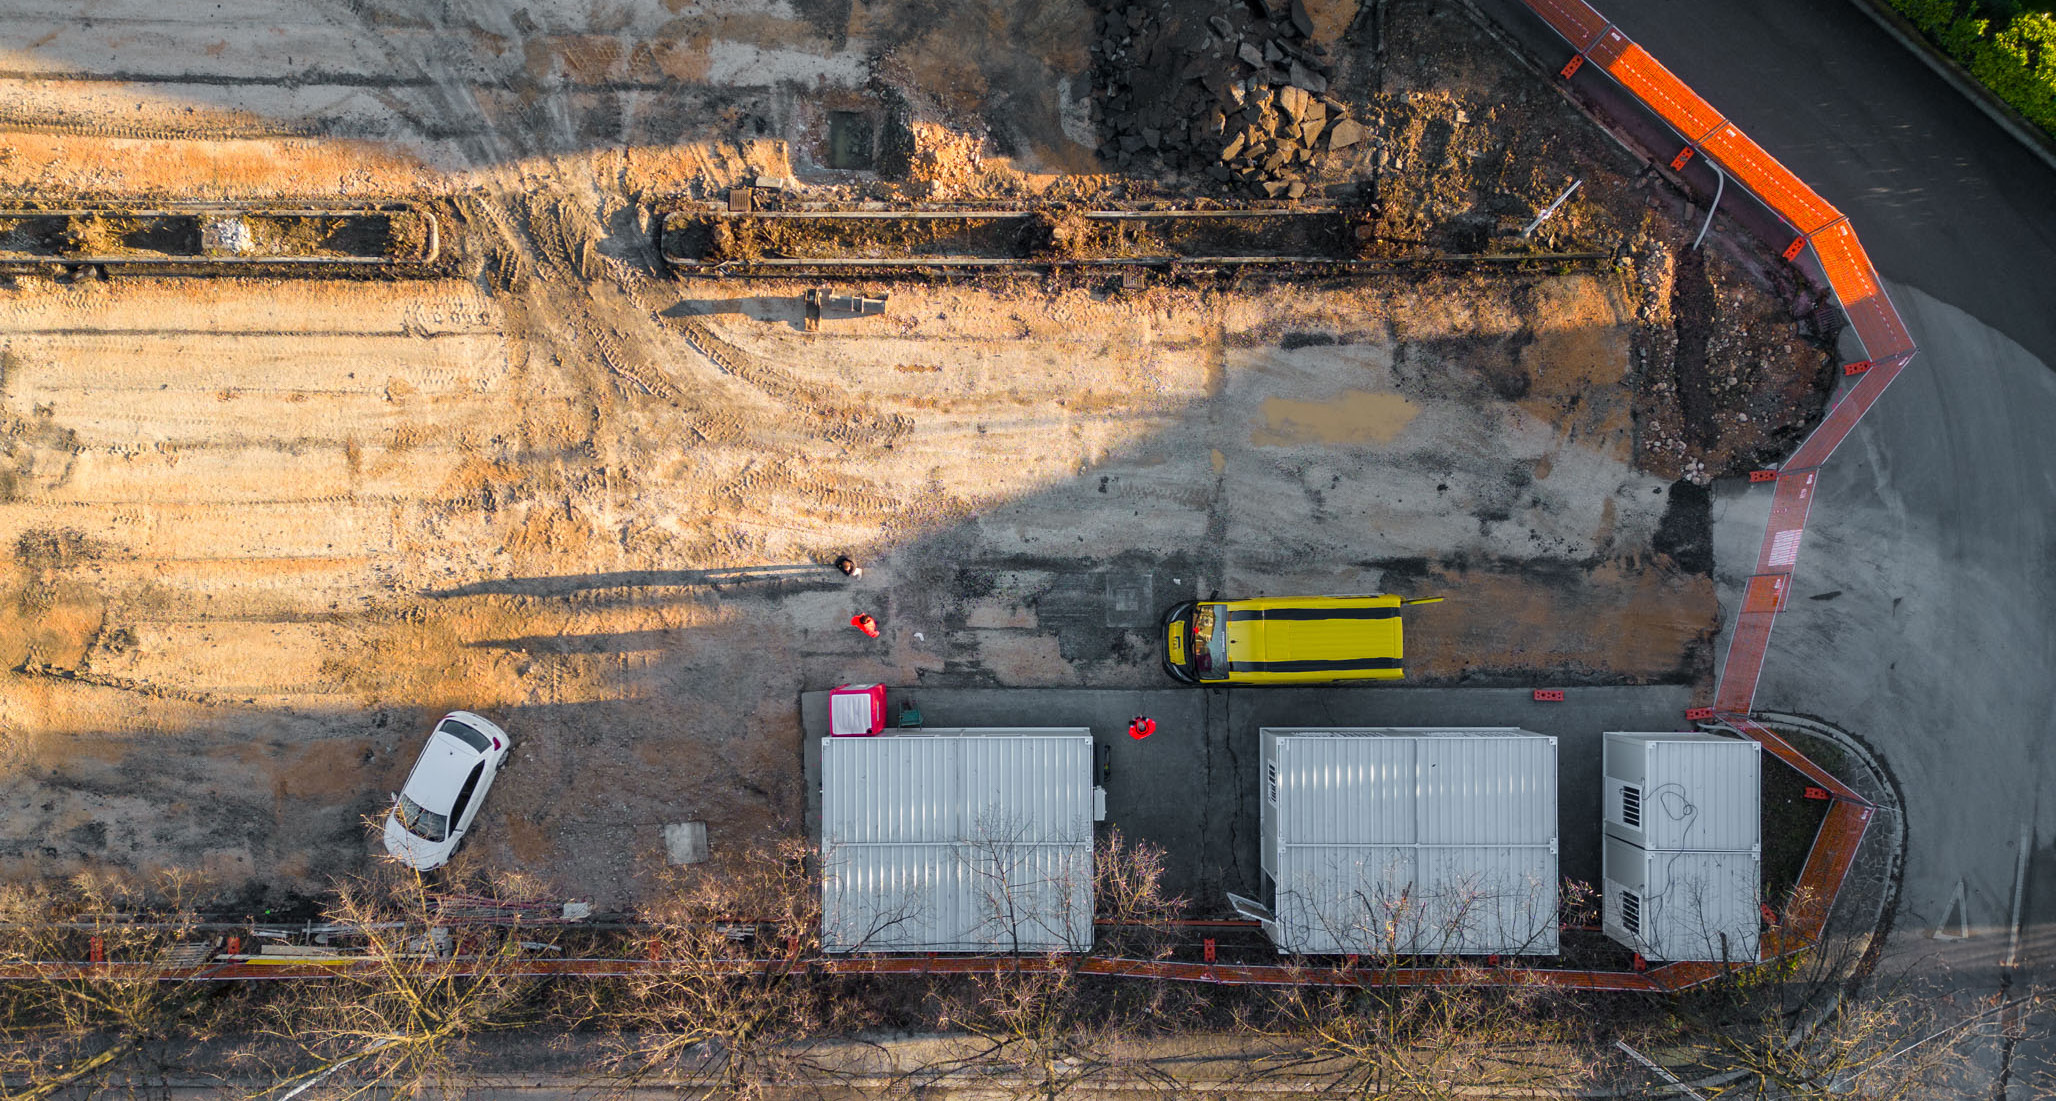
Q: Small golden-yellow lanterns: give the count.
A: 0